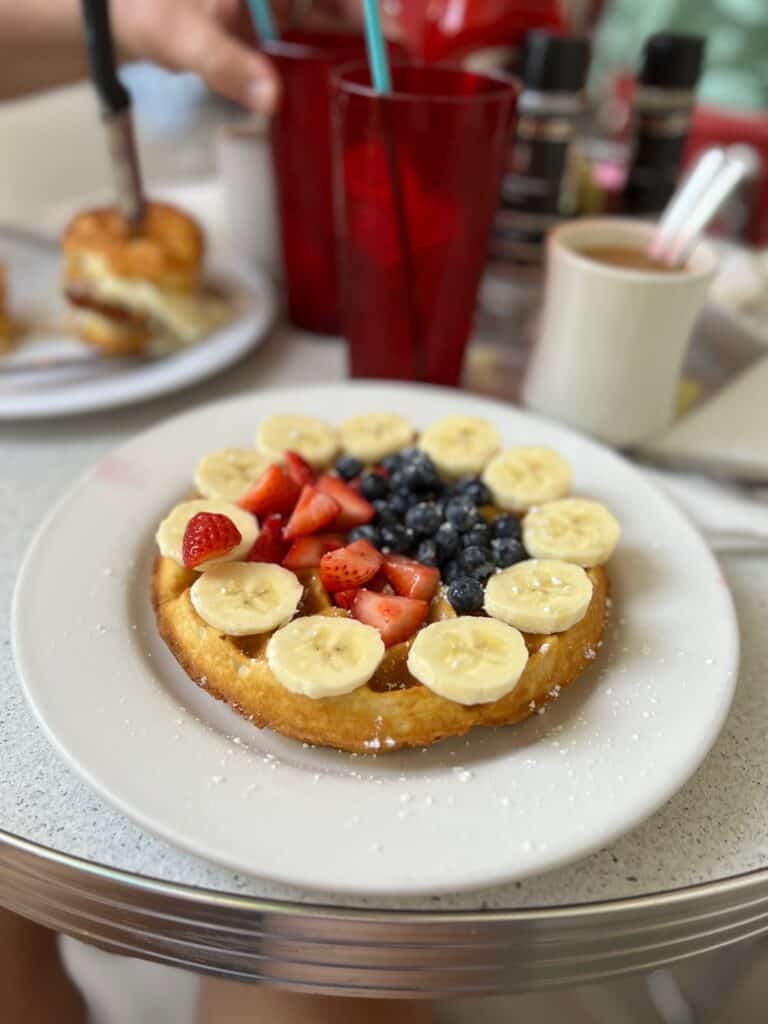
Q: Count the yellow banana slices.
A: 11